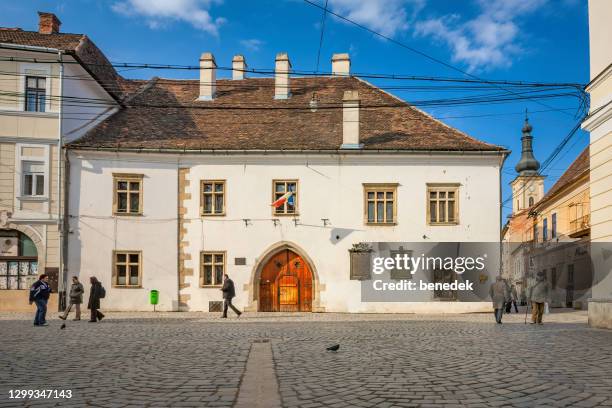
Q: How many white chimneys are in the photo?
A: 5